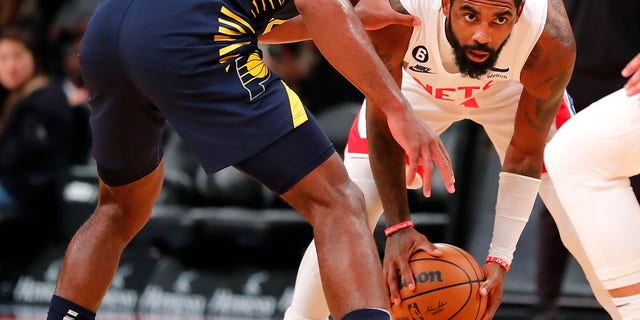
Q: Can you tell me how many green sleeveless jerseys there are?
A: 0